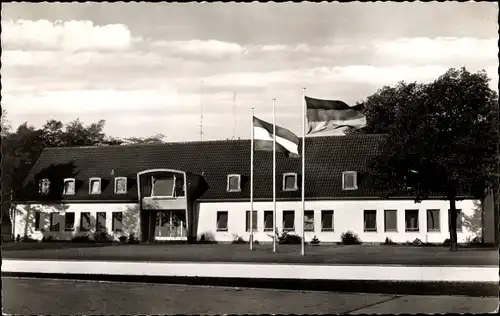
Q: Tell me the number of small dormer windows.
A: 7